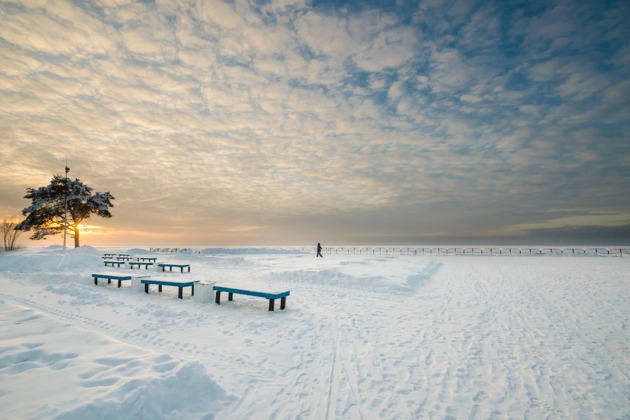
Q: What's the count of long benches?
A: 11